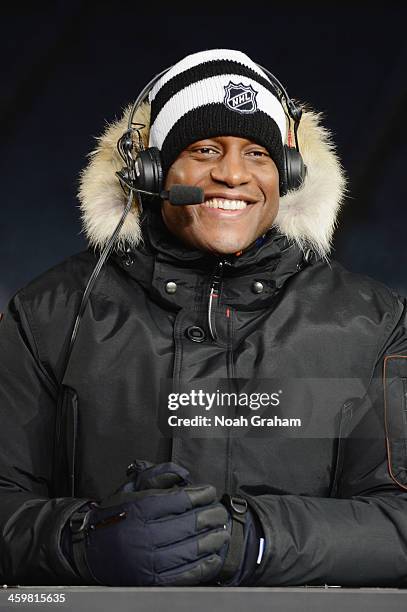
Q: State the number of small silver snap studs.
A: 2